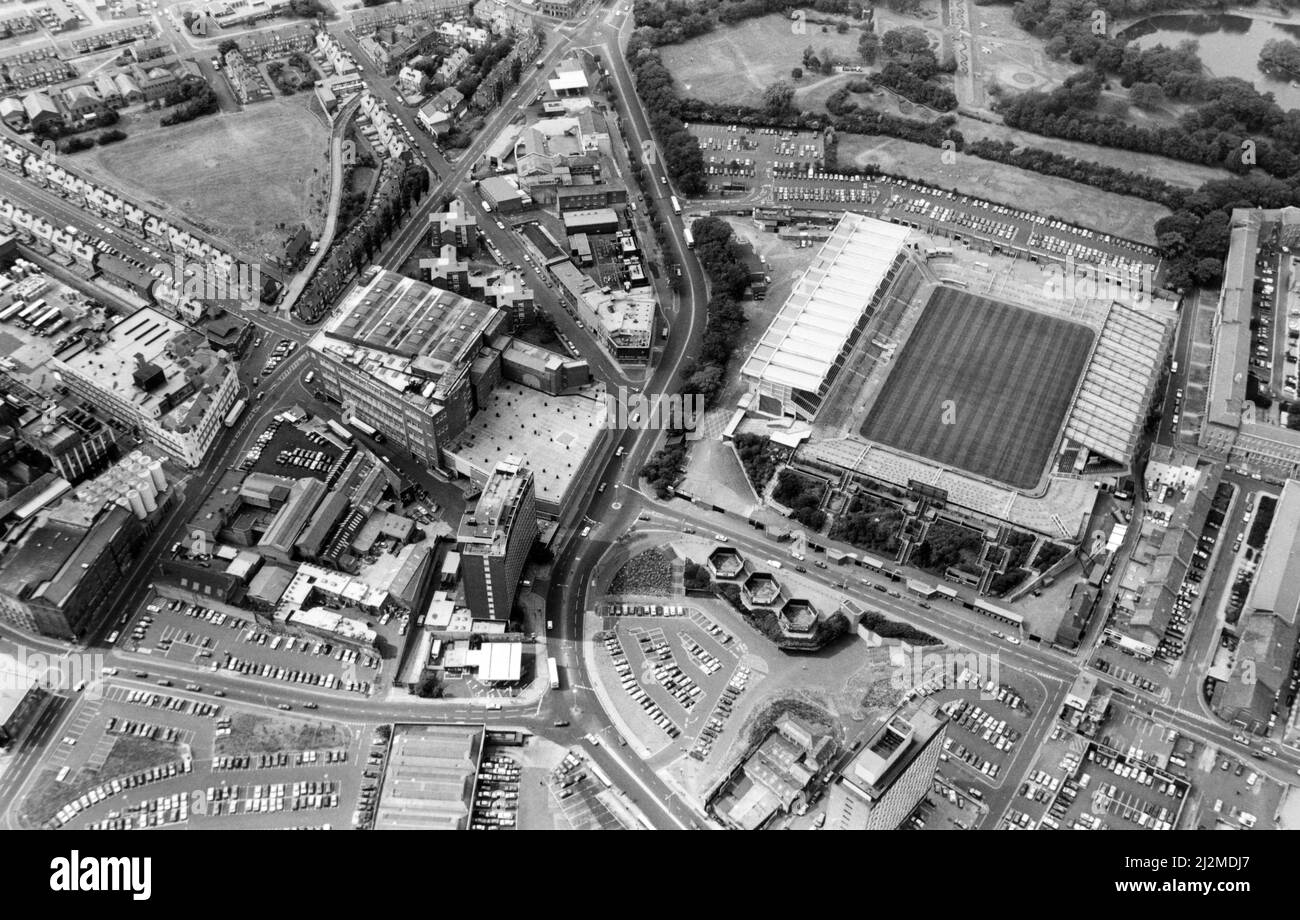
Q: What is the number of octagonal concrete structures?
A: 3